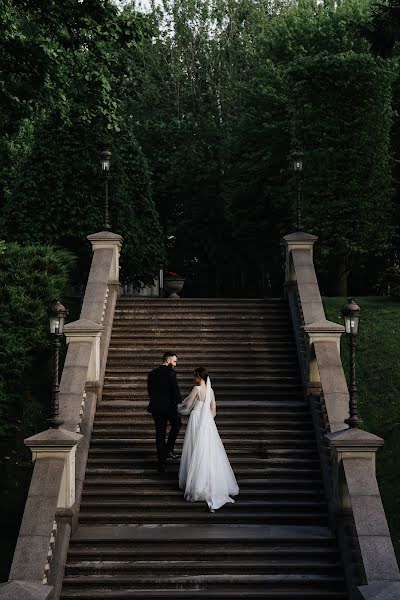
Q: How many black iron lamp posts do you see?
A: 4